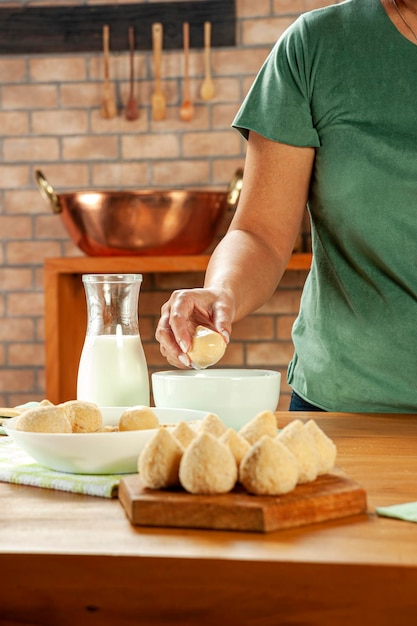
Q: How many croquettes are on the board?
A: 9